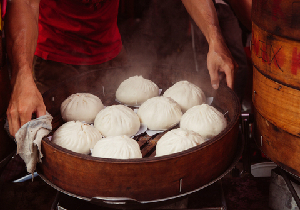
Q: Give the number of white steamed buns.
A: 9